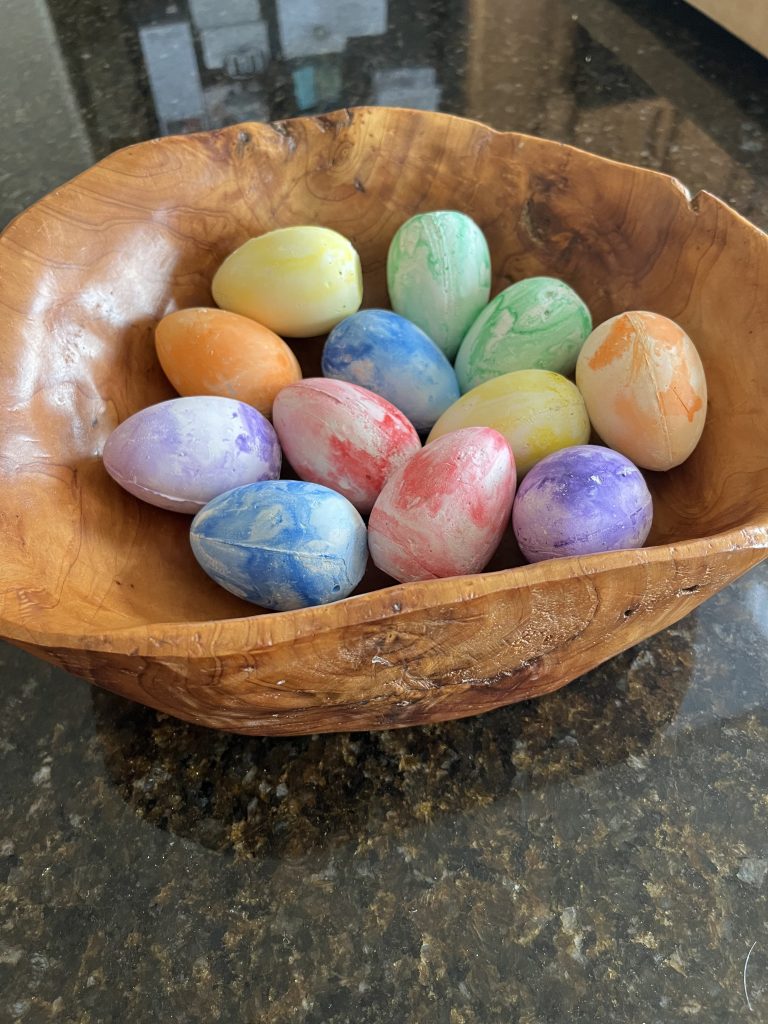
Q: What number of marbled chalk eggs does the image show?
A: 12